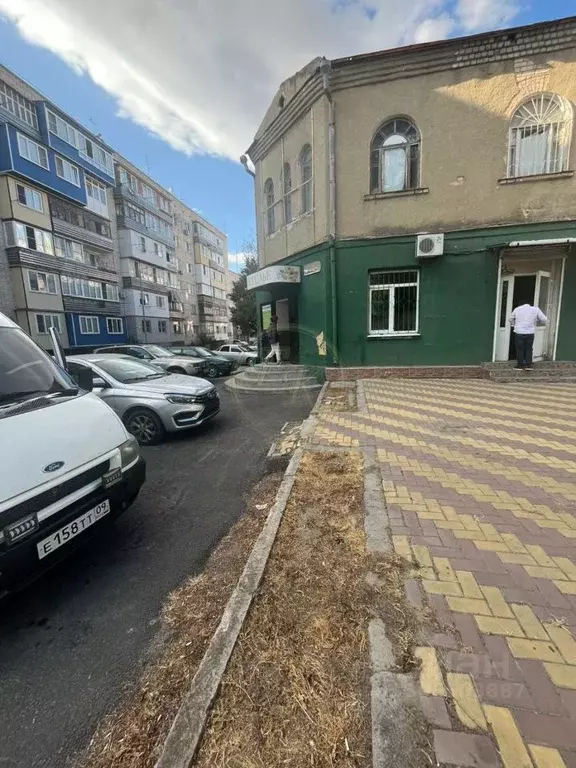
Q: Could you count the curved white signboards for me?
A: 1